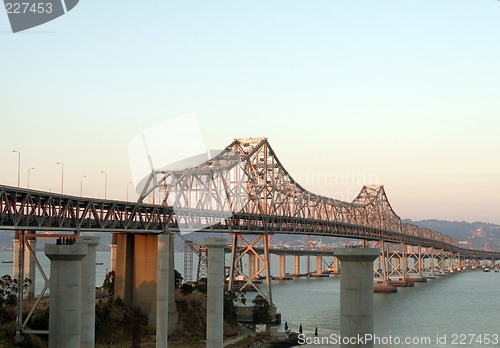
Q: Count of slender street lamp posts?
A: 6